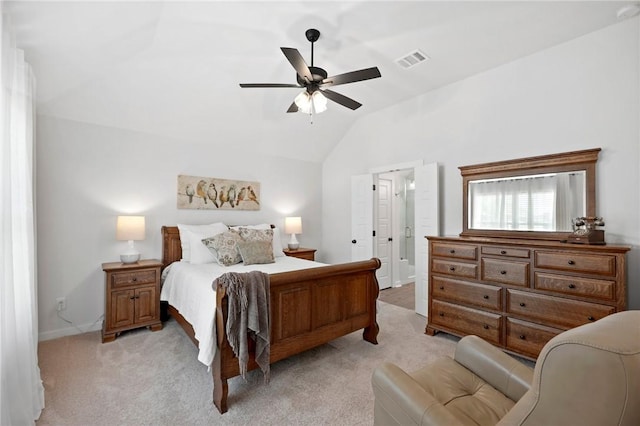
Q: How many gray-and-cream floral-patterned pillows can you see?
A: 2